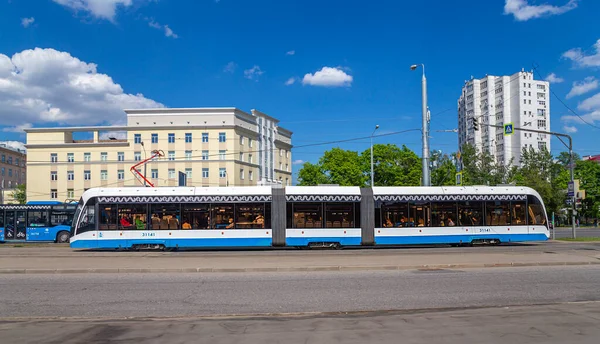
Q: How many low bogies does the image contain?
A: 3